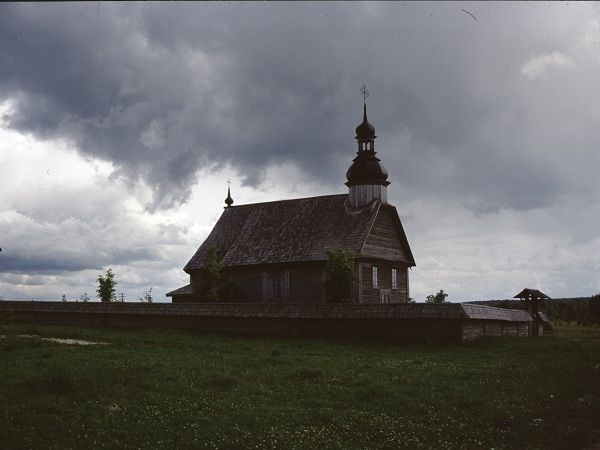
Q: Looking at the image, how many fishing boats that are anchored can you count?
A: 0